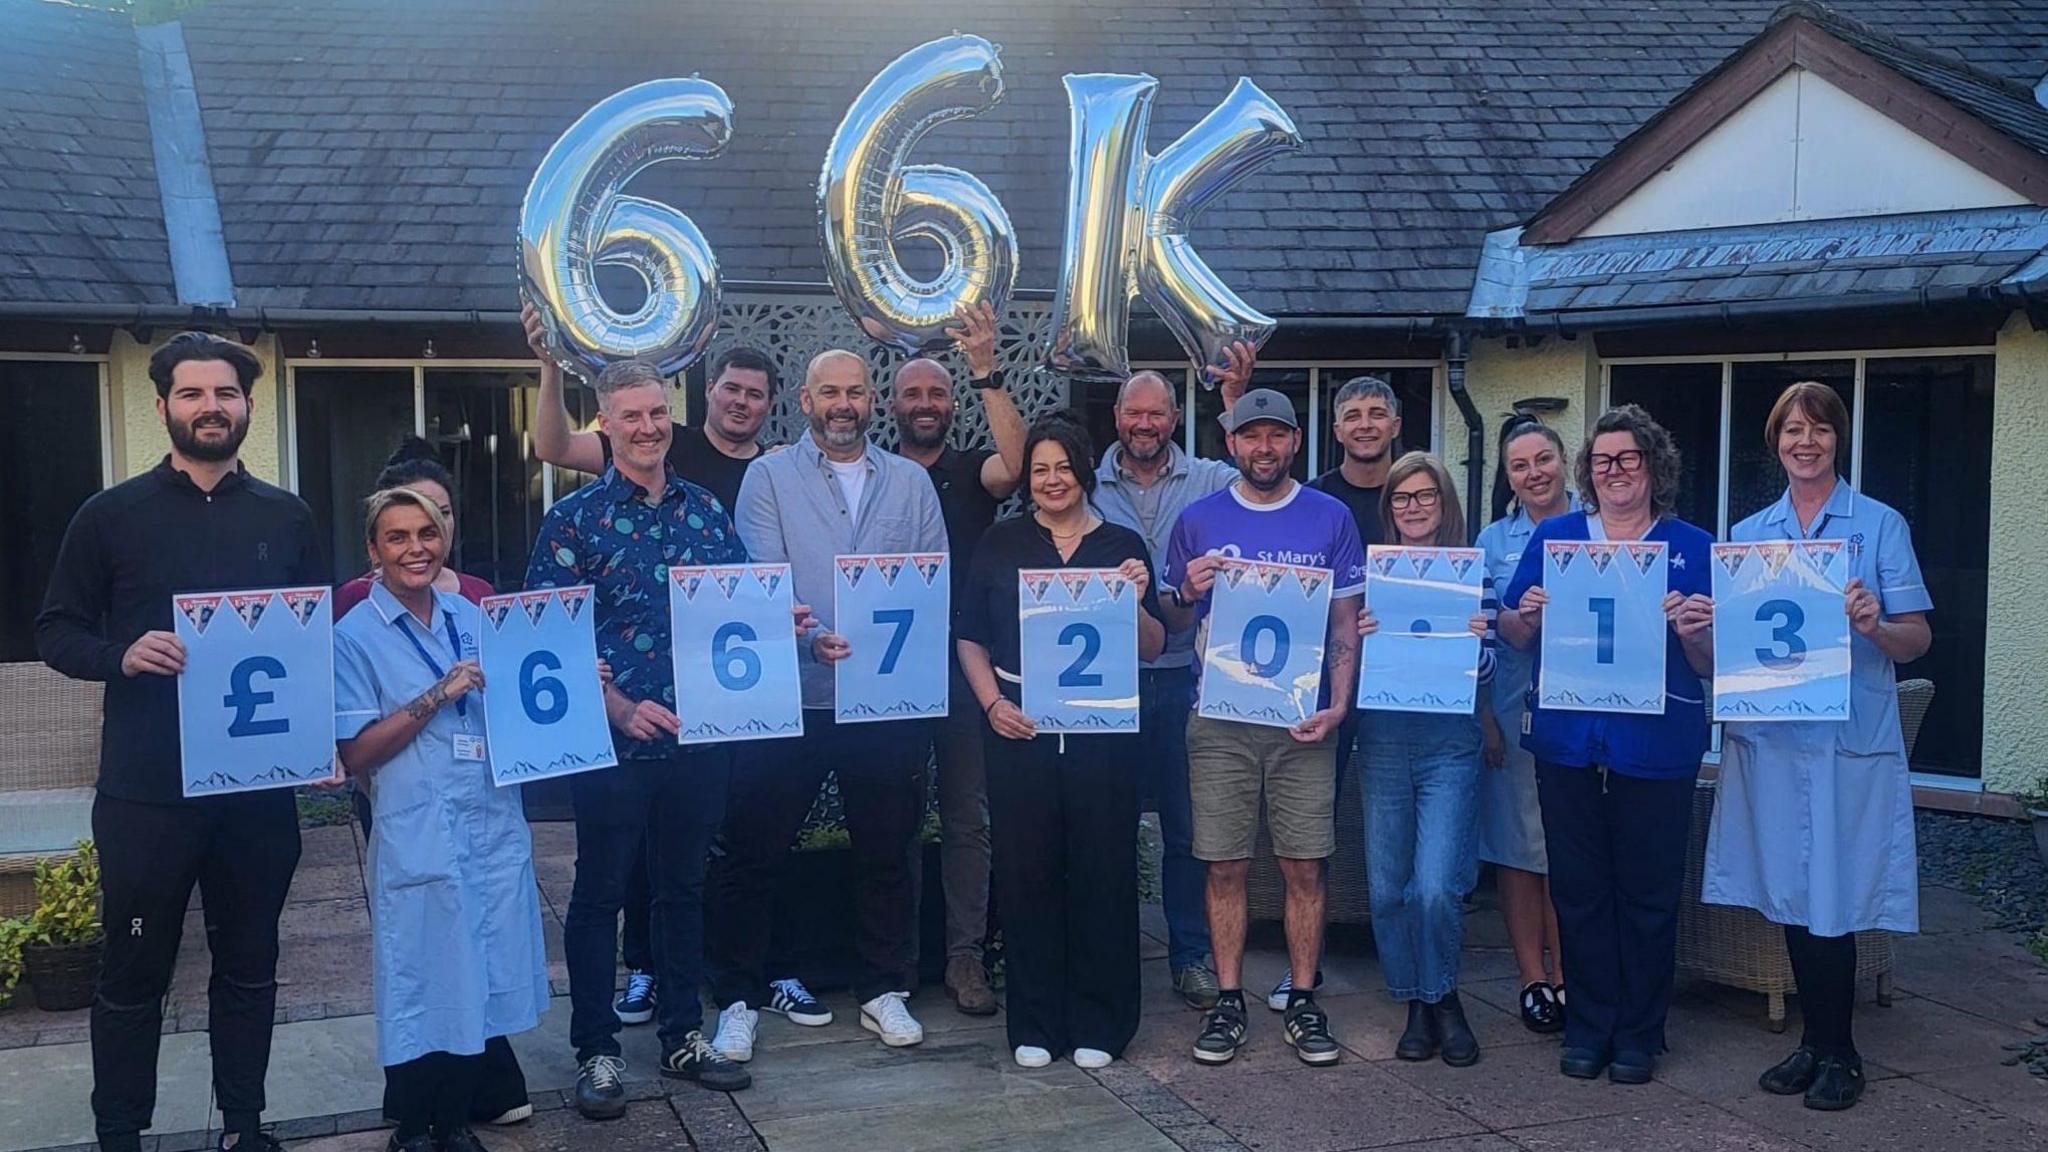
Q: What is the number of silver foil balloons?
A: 3